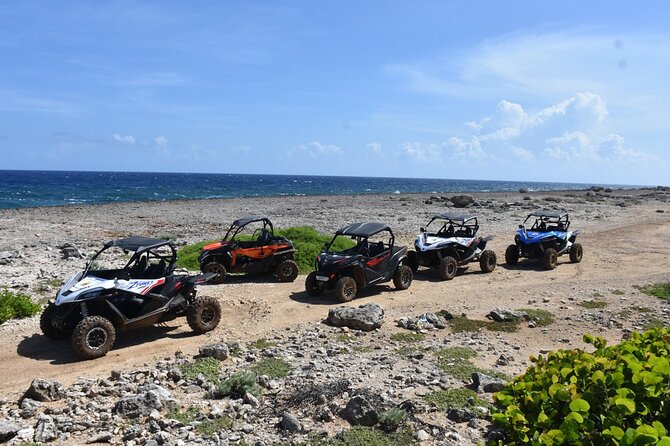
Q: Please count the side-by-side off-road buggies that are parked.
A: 5